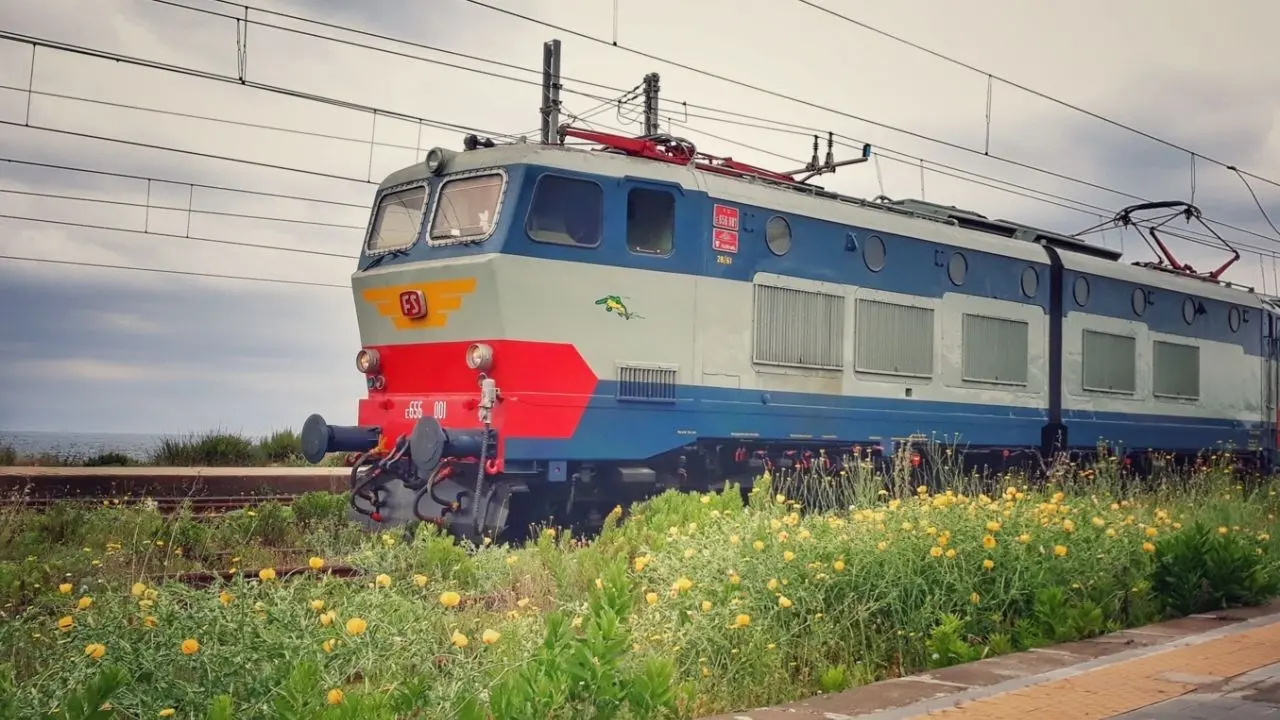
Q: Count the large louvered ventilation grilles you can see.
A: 5